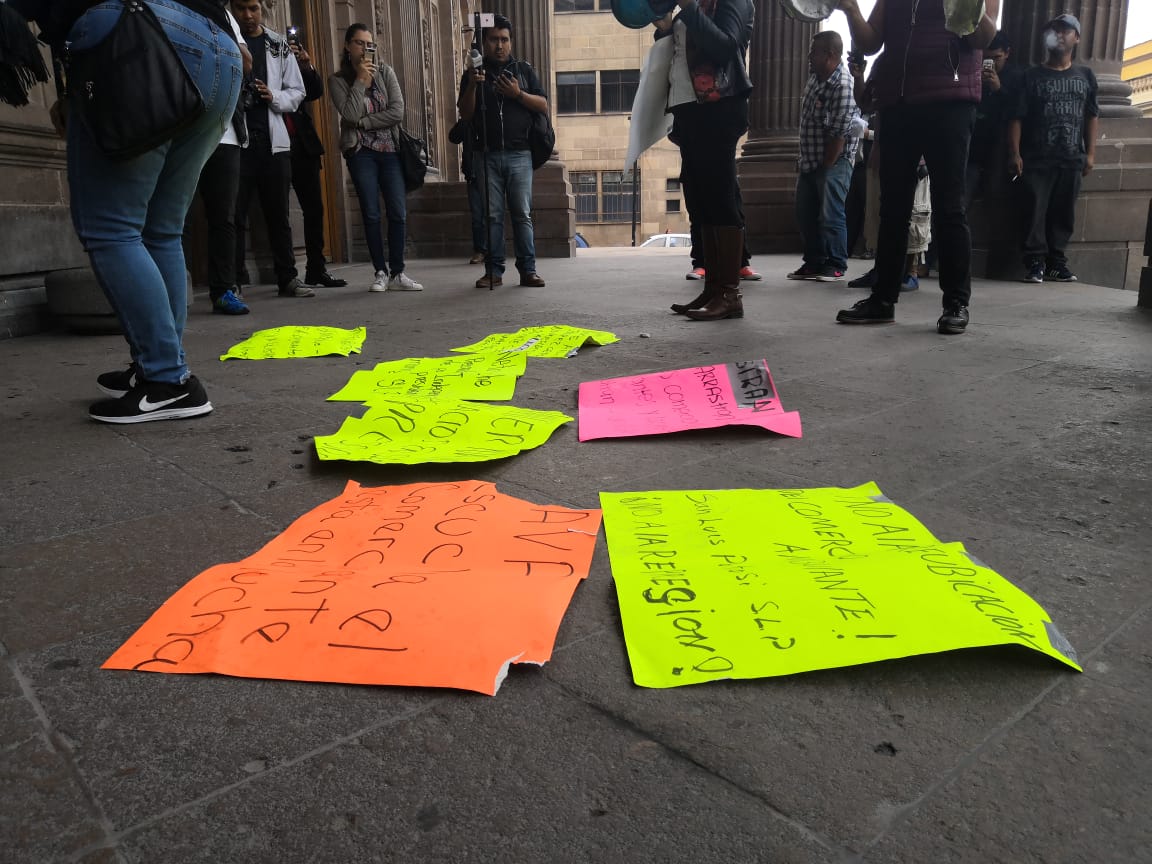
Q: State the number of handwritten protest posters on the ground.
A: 7